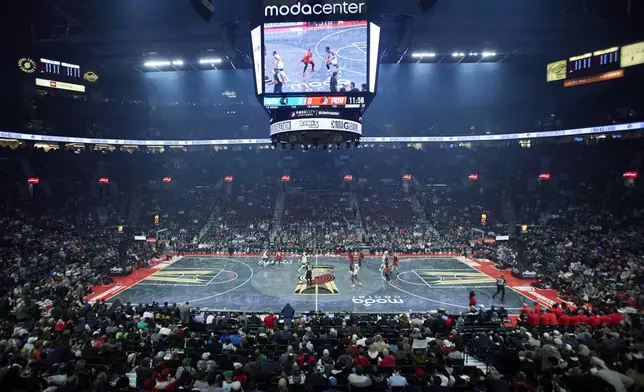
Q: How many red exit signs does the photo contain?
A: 10